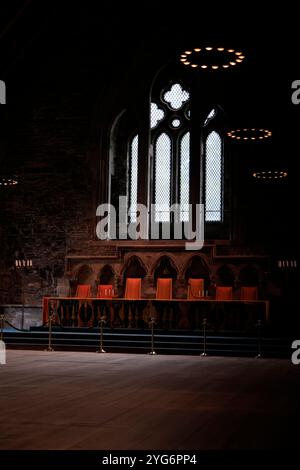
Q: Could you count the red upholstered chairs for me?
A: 7